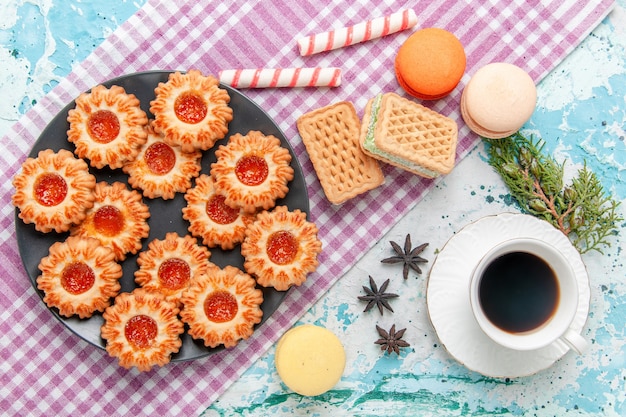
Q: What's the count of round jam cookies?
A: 12